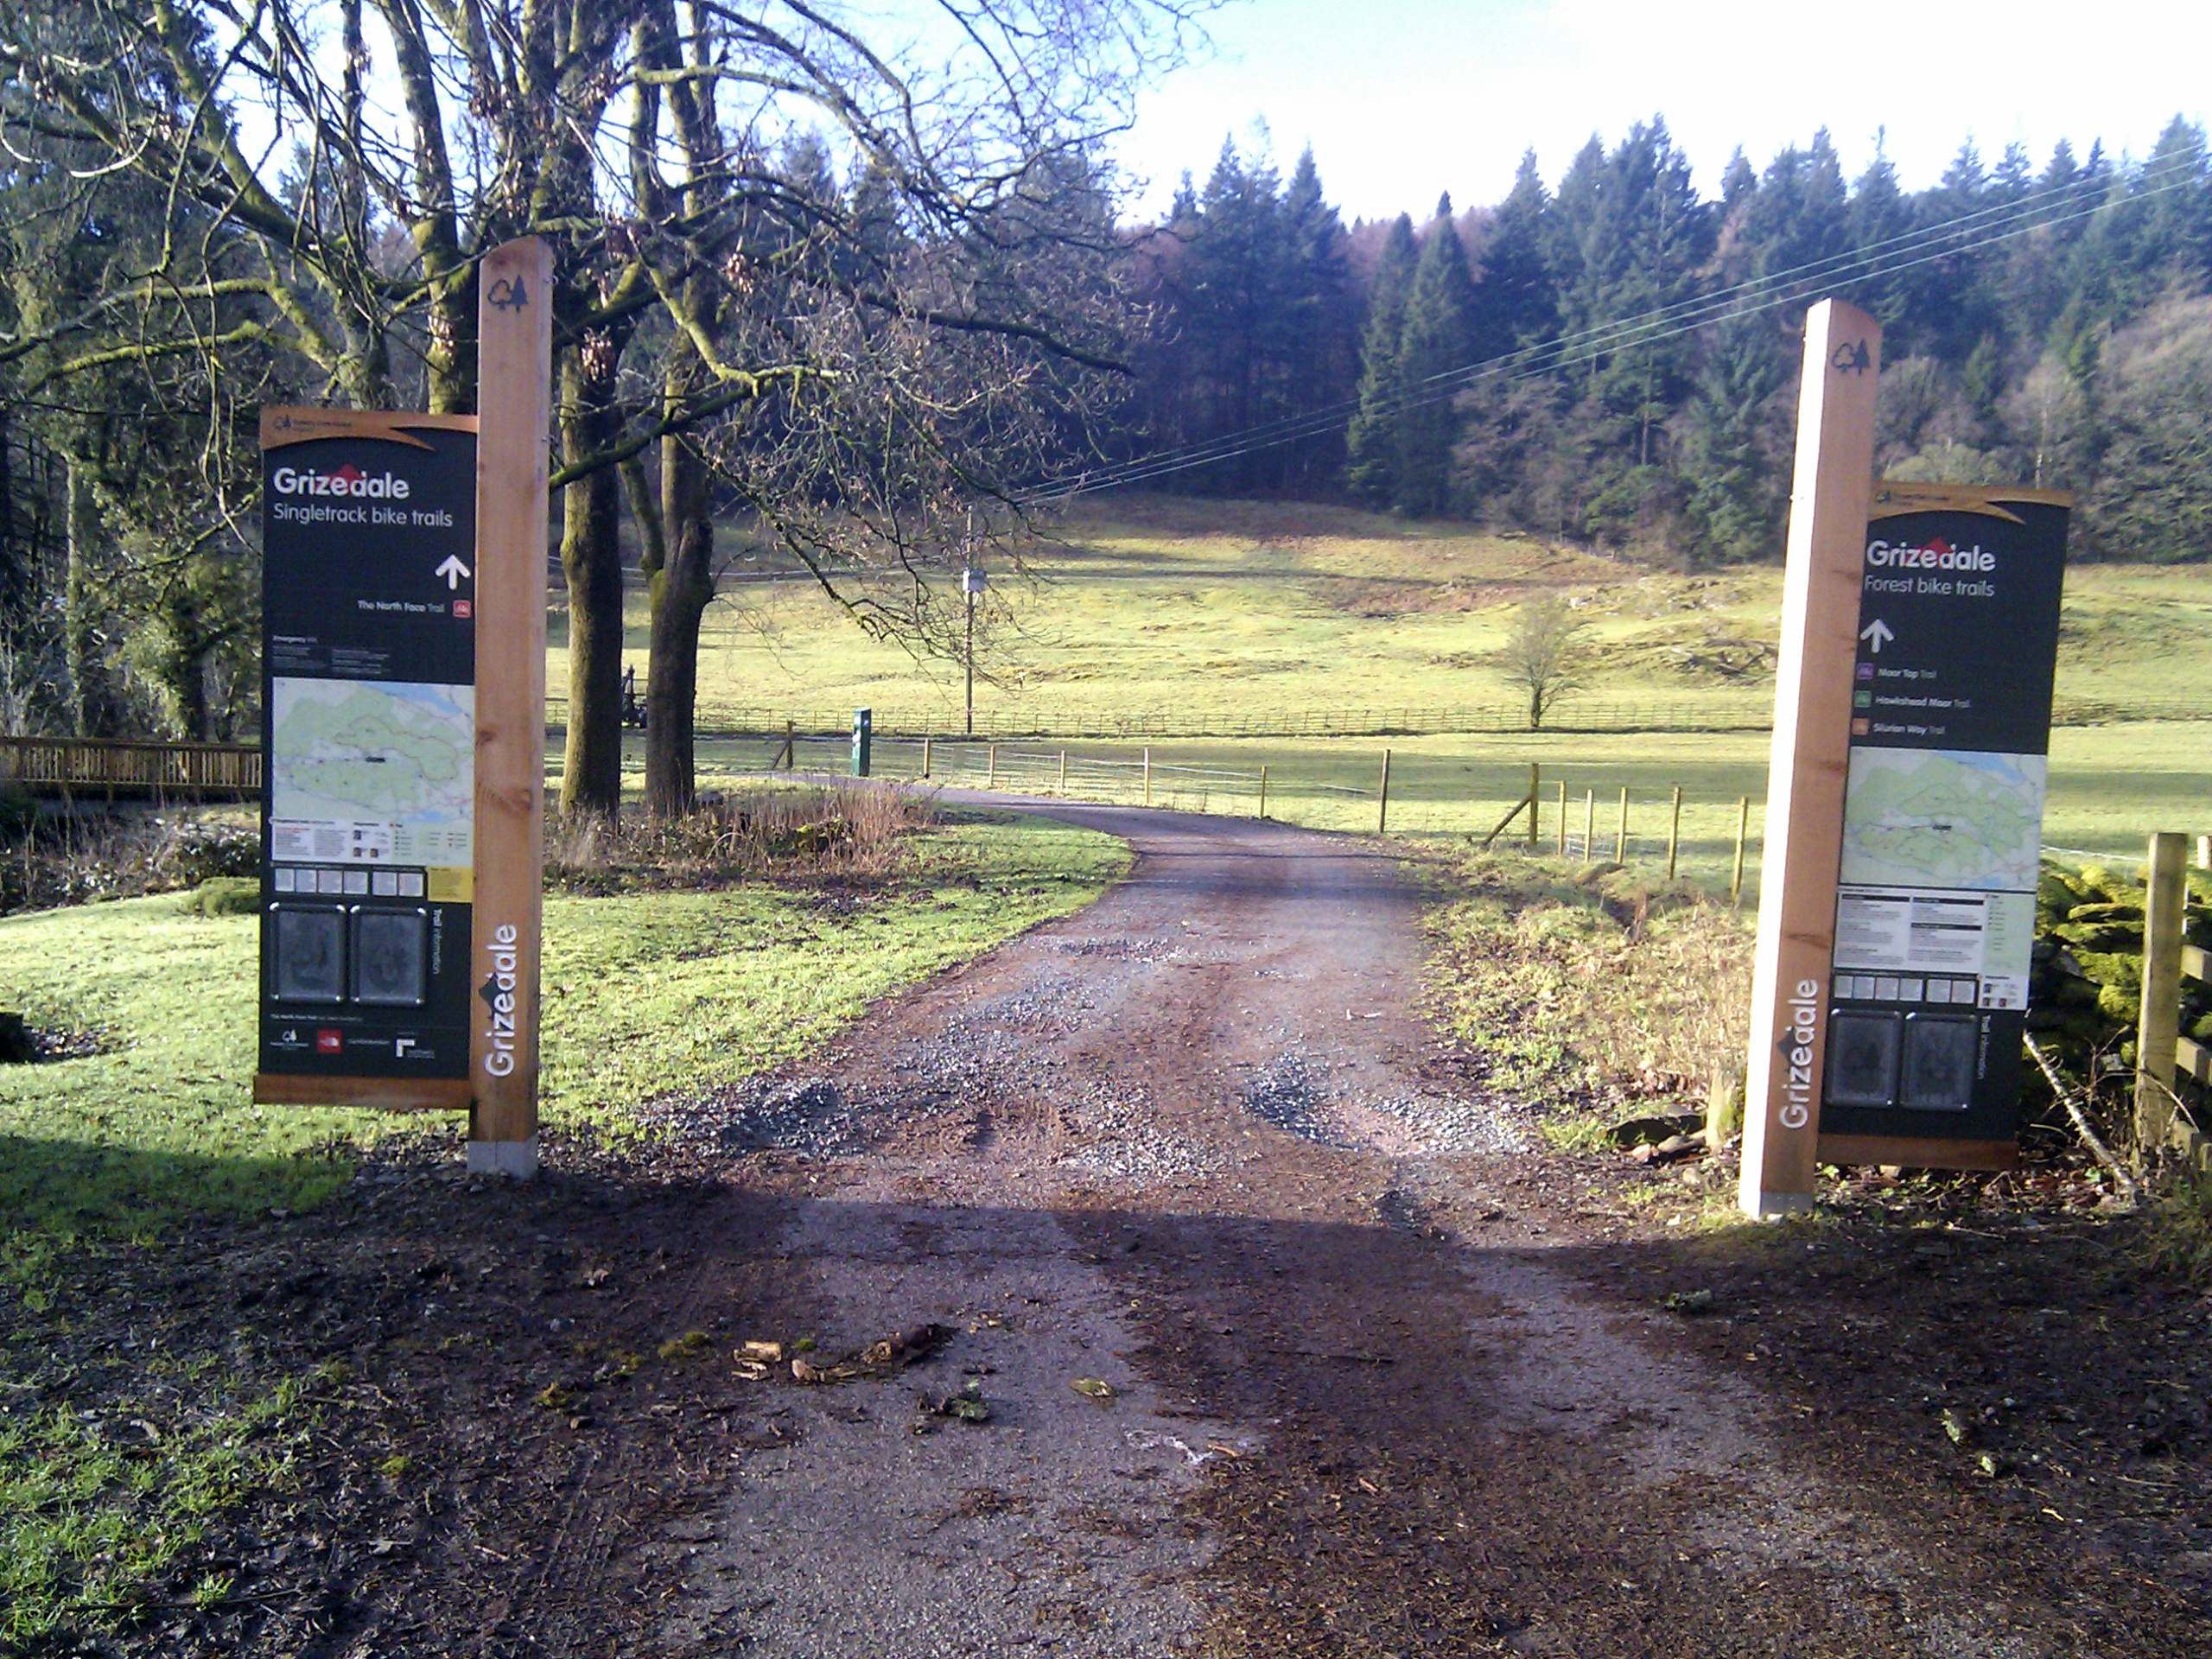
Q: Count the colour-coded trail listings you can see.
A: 4